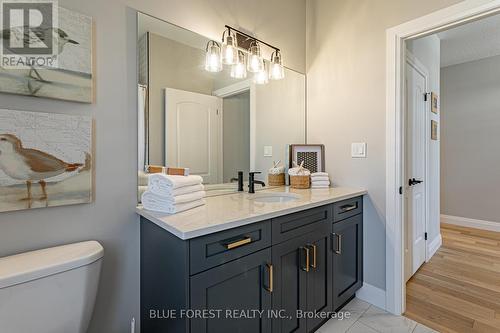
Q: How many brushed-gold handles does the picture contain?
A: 6